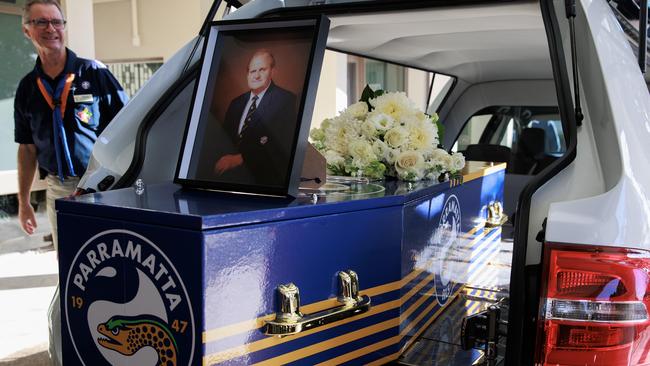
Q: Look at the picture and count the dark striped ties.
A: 1